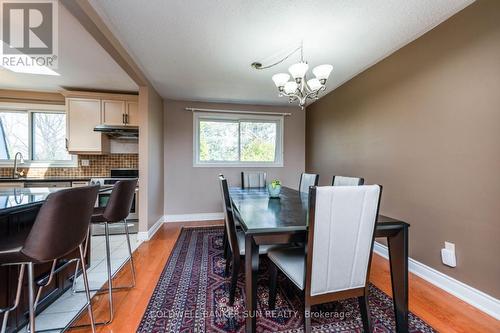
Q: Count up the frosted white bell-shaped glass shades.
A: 5